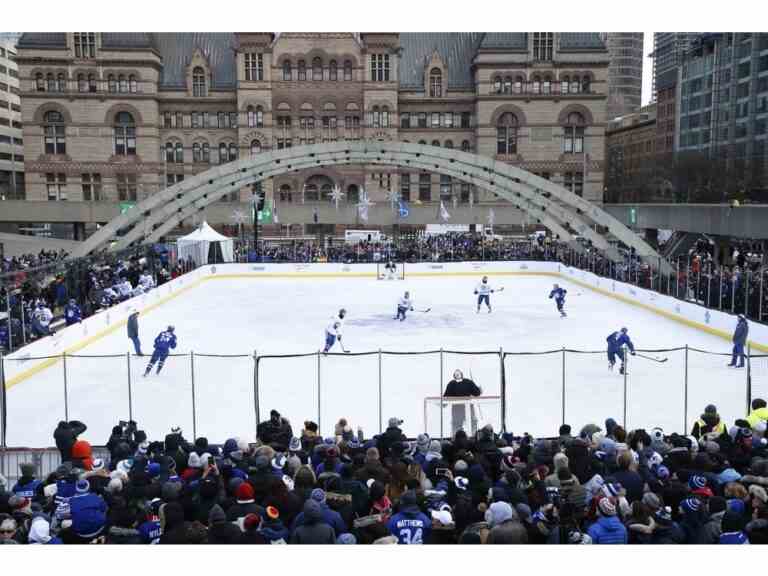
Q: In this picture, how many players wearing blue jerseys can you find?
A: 3